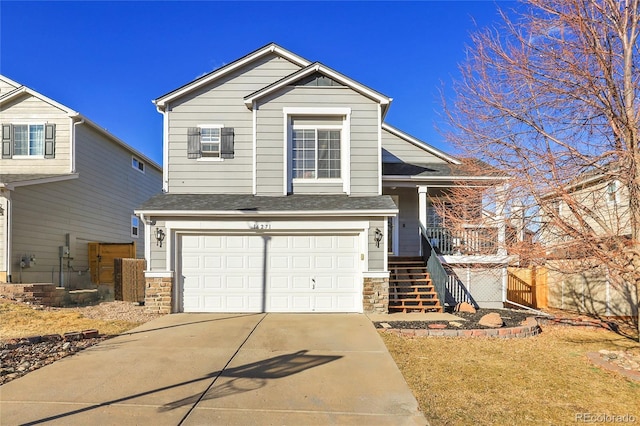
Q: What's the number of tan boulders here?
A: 2